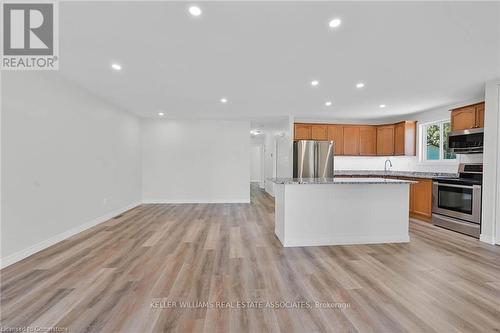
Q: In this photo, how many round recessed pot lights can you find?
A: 9